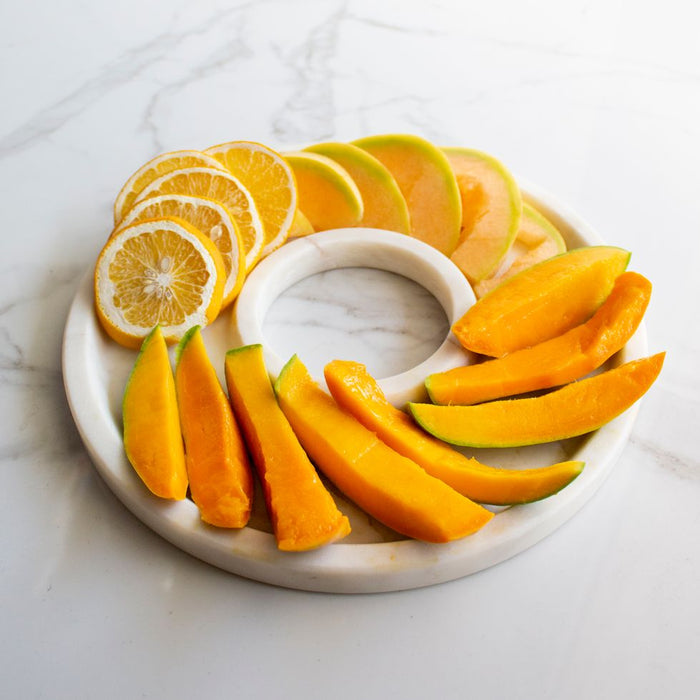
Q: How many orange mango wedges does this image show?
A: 8